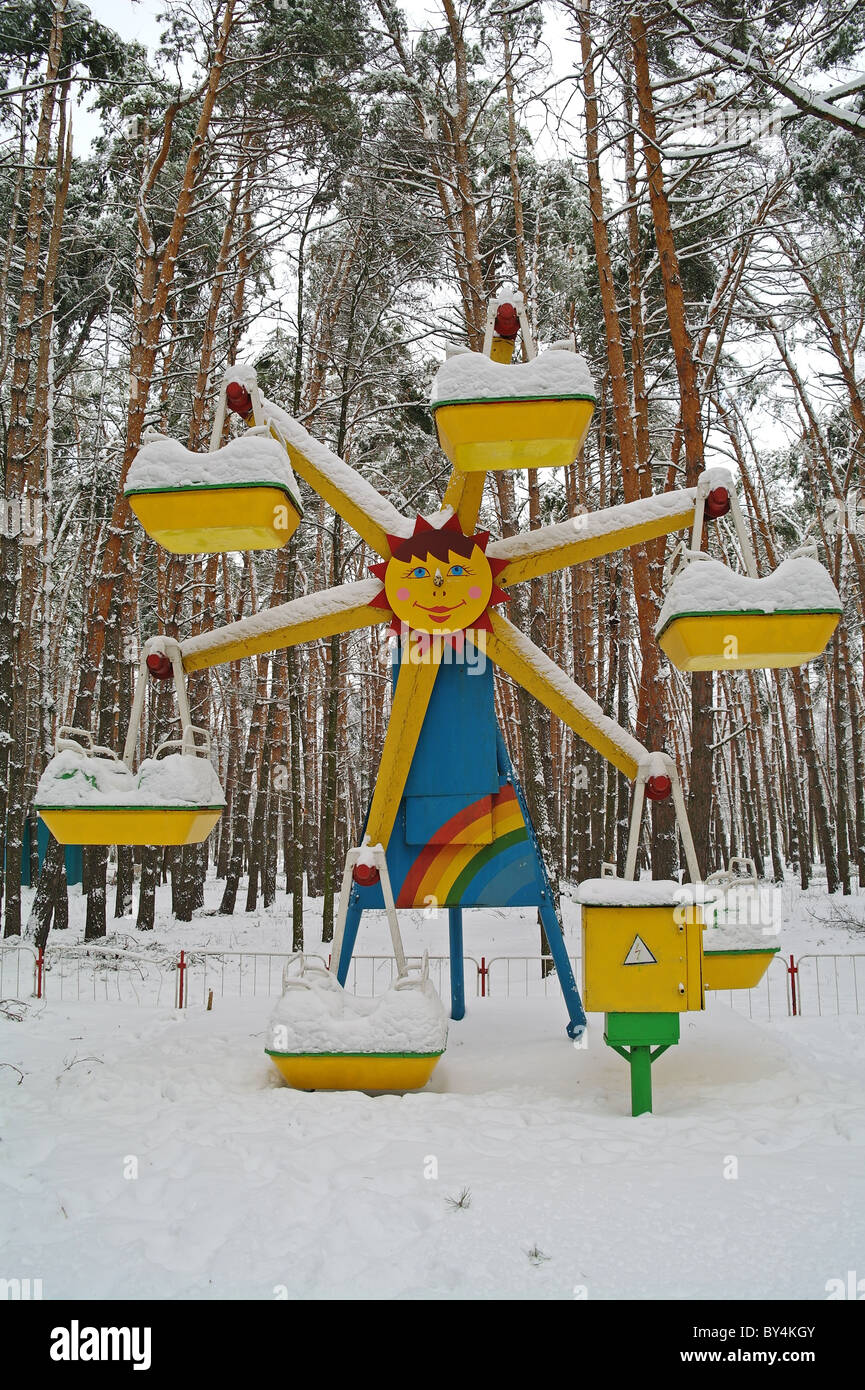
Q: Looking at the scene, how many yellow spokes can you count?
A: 6